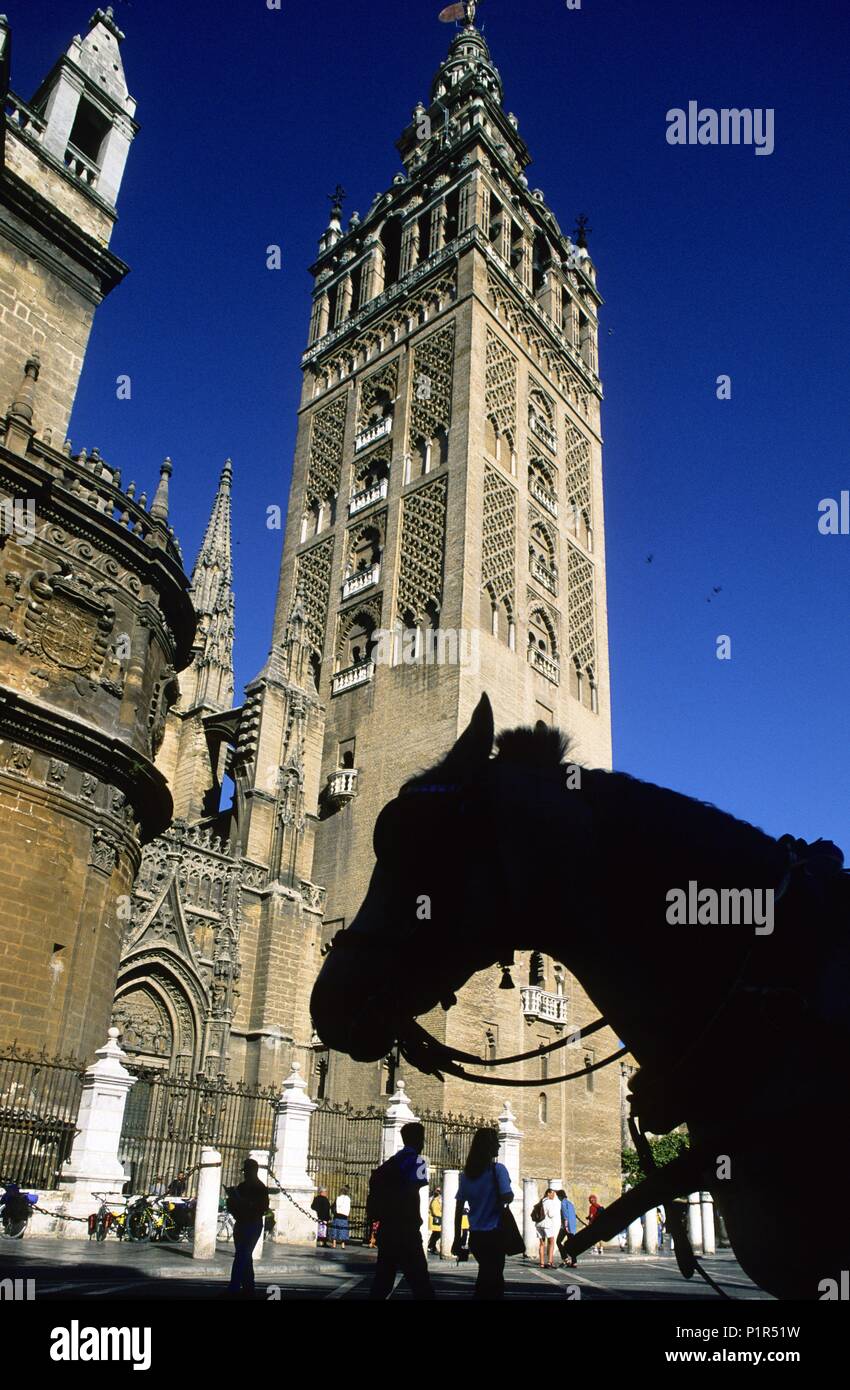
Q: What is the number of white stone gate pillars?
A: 4